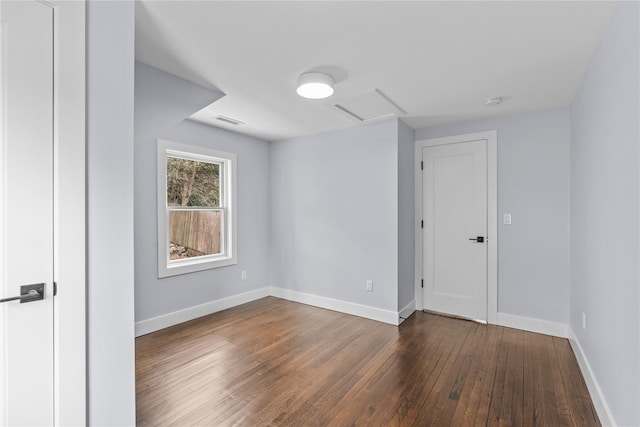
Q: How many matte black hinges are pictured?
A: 3